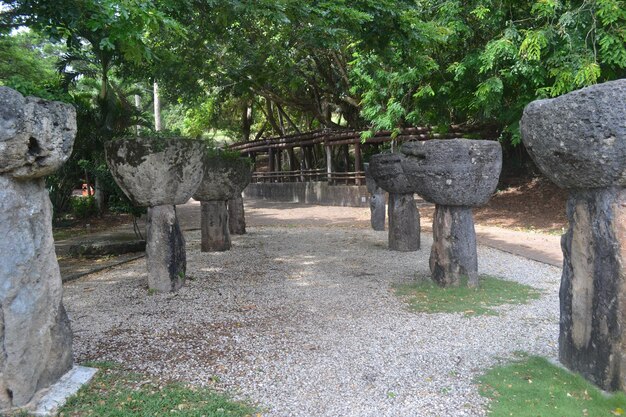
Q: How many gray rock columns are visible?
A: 8